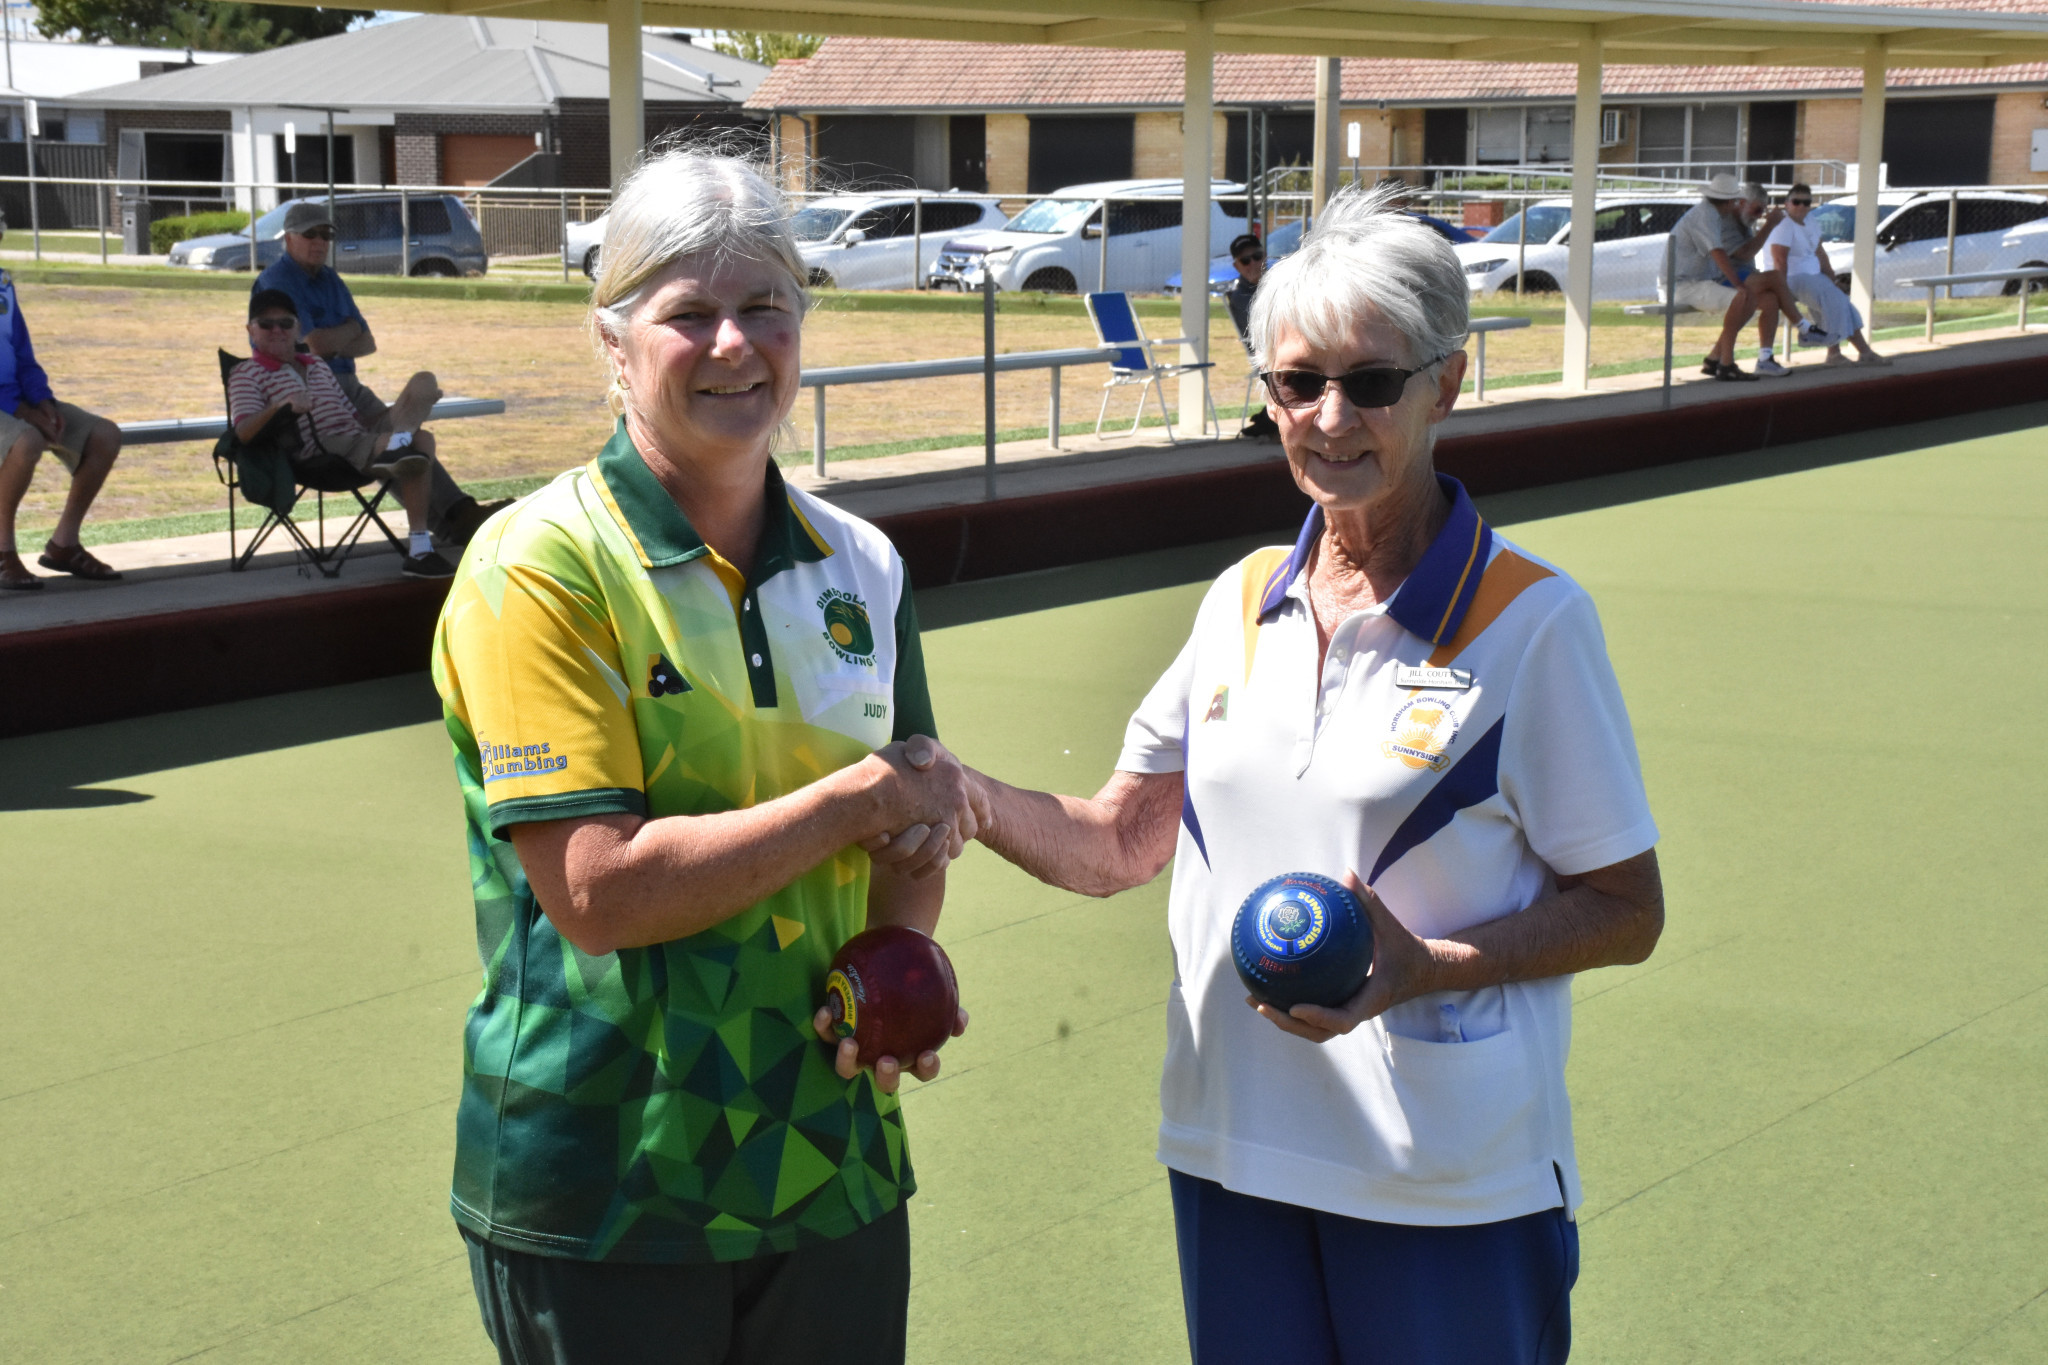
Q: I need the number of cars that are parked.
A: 7